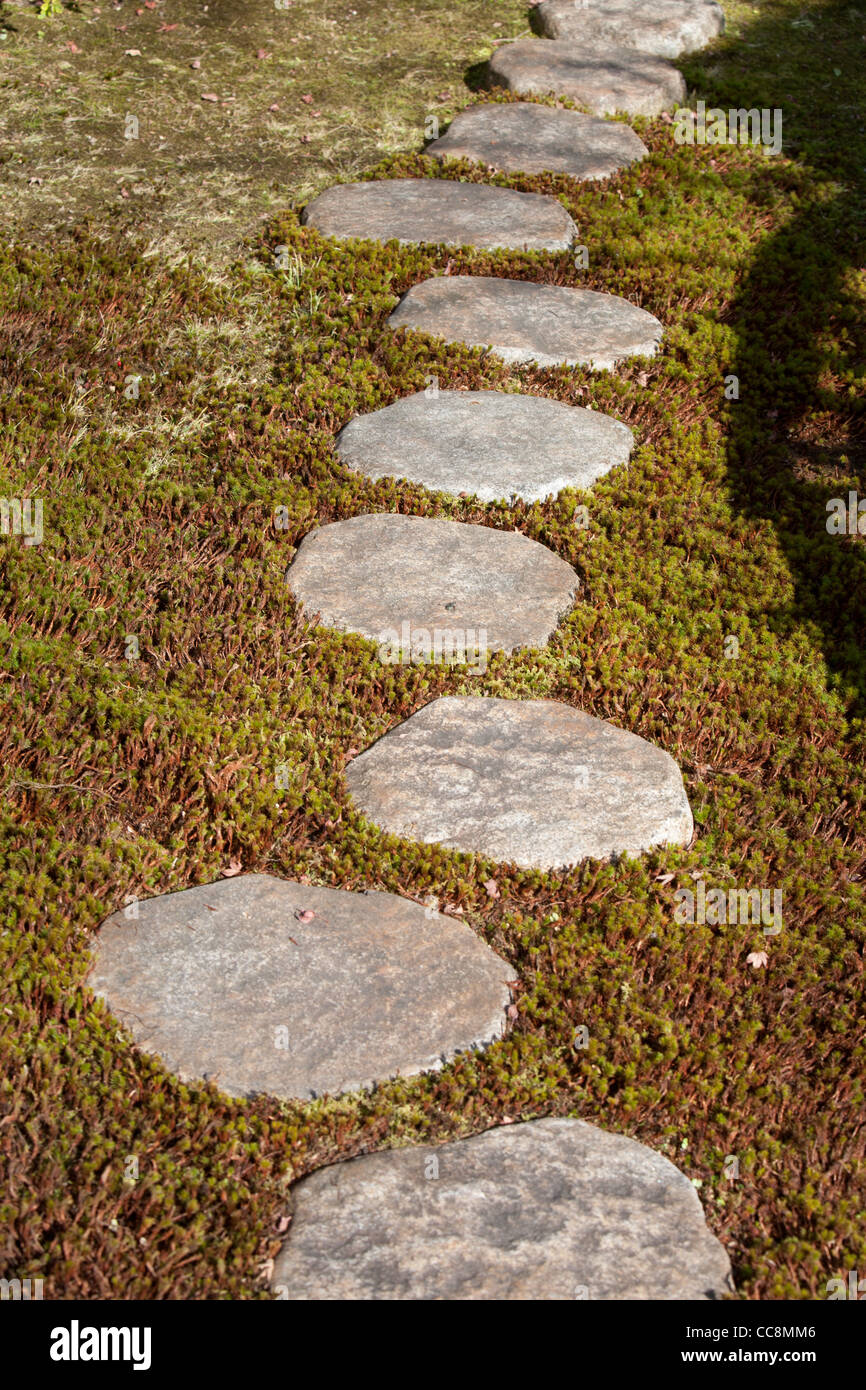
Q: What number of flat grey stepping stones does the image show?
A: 10